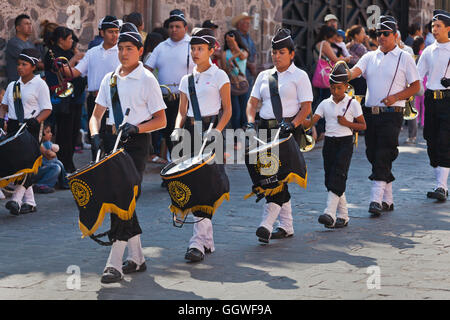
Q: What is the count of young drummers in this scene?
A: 4